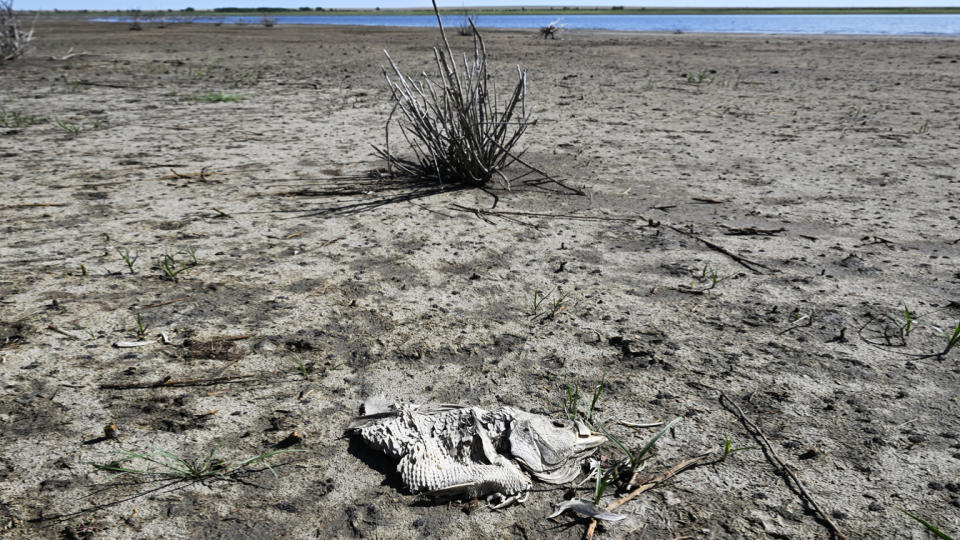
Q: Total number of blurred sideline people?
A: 0